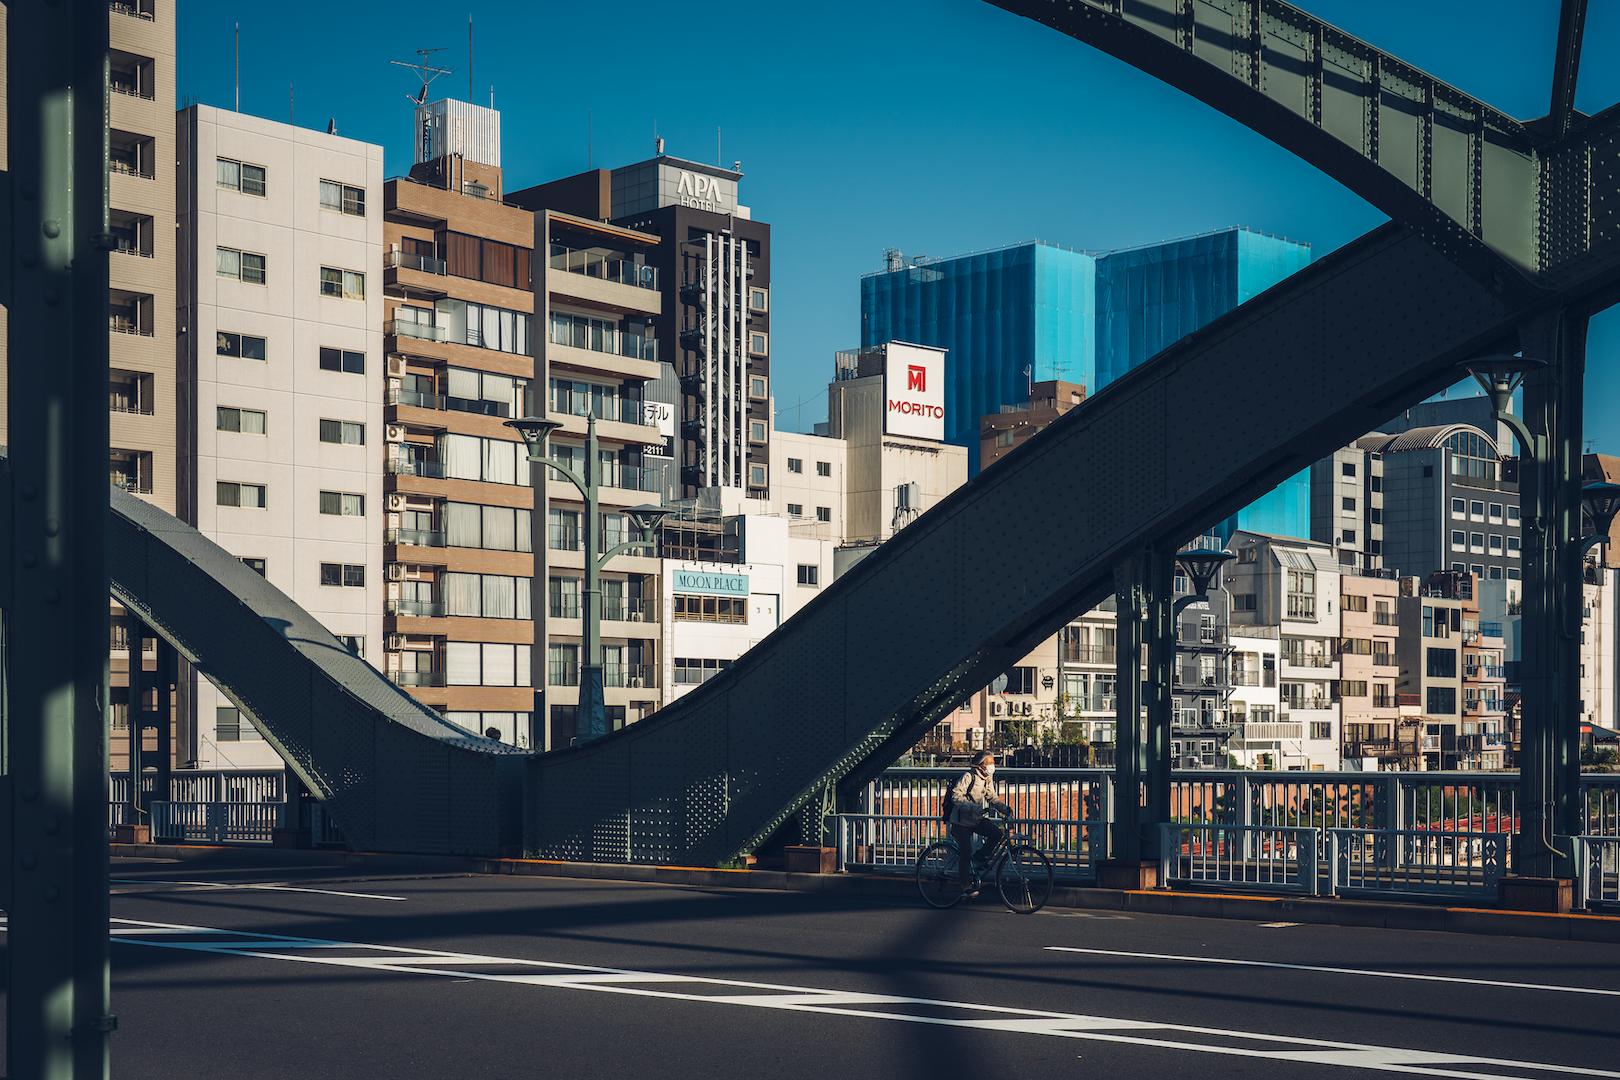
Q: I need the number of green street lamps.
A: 5